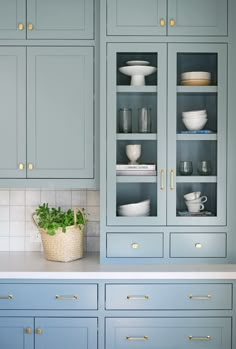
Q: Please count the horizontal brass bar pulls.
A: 6